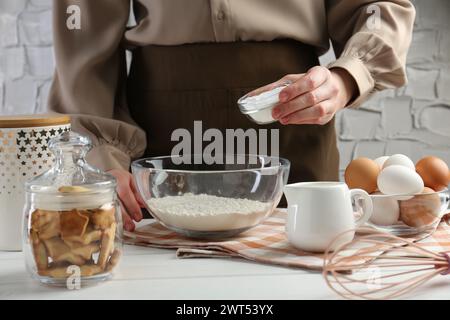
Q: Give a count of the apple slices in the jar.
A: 0